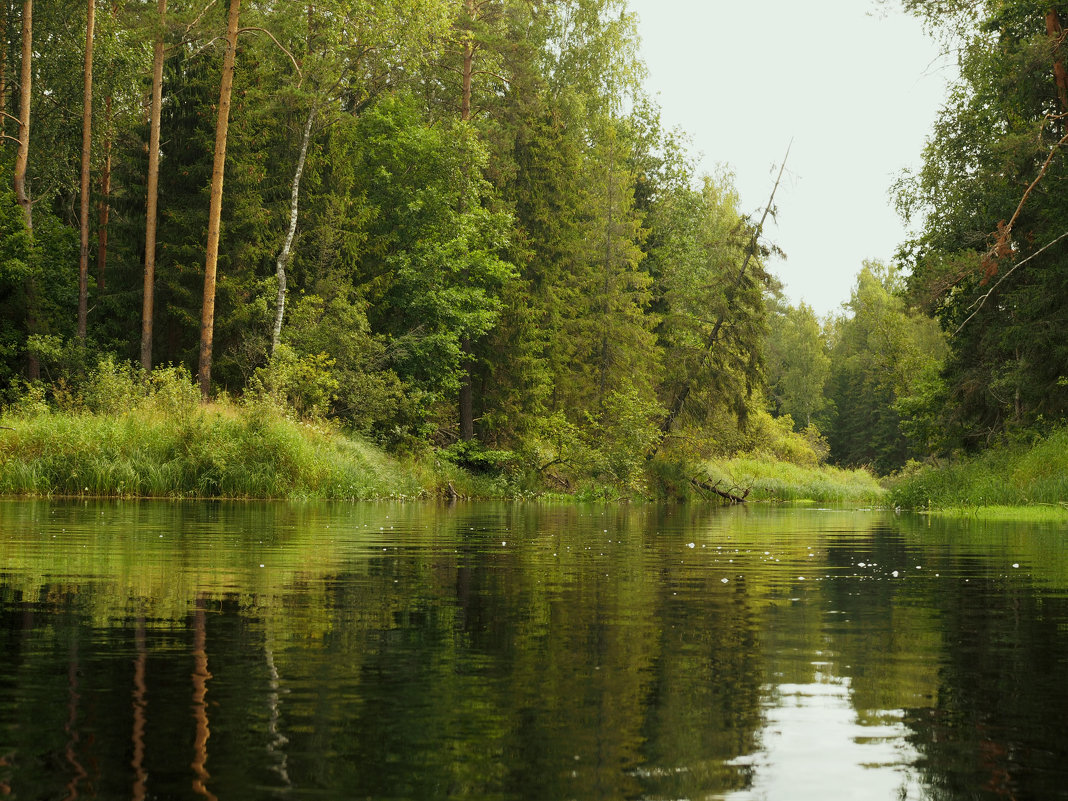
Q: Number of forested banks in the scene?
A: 2